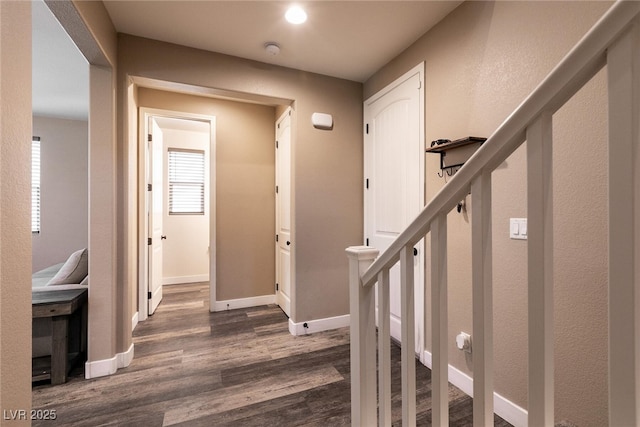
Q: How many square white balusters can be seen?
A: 6